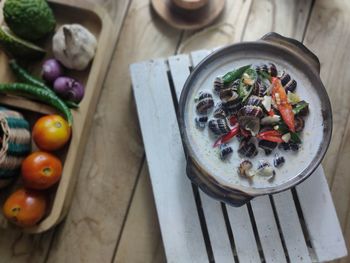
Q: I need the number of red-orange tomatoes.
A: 3